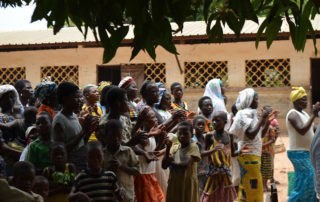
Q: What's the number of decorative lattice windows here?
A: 5